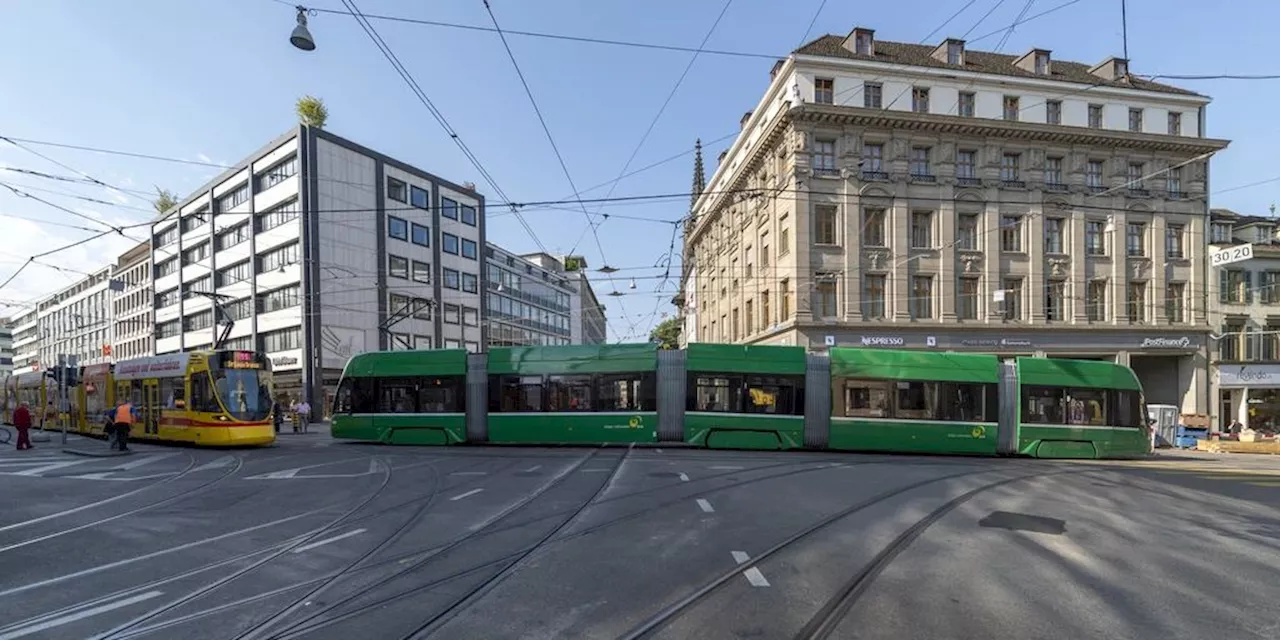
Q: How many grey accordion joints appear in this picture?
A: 4